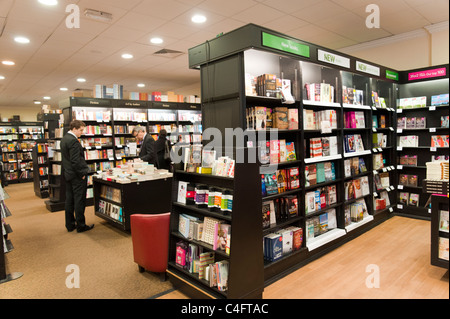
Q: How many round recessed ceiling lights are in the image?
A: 12